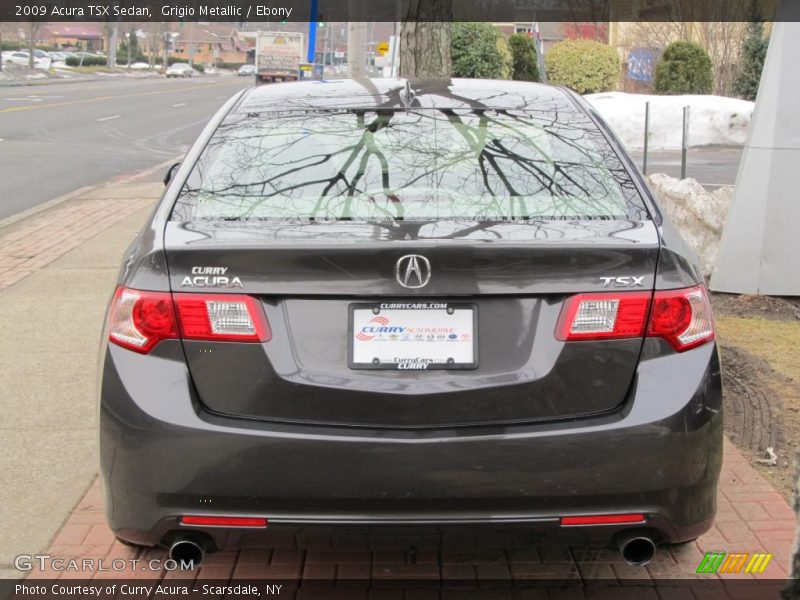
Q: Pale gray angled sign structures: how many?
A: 1